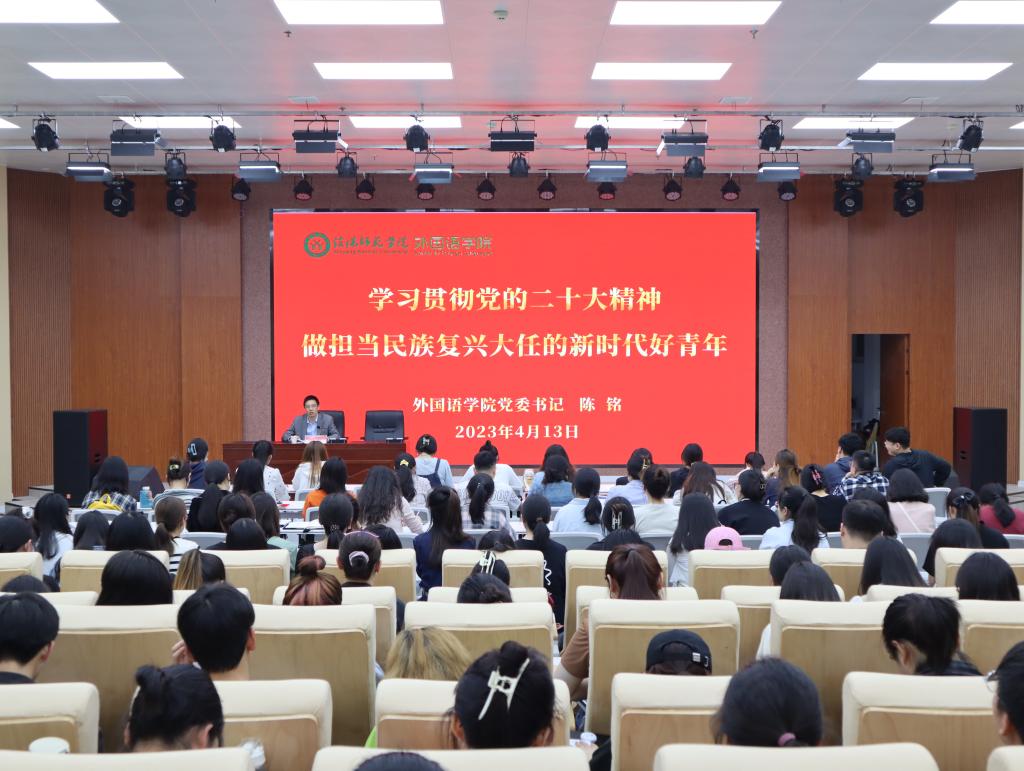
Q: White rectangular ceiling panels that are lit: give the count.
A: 14